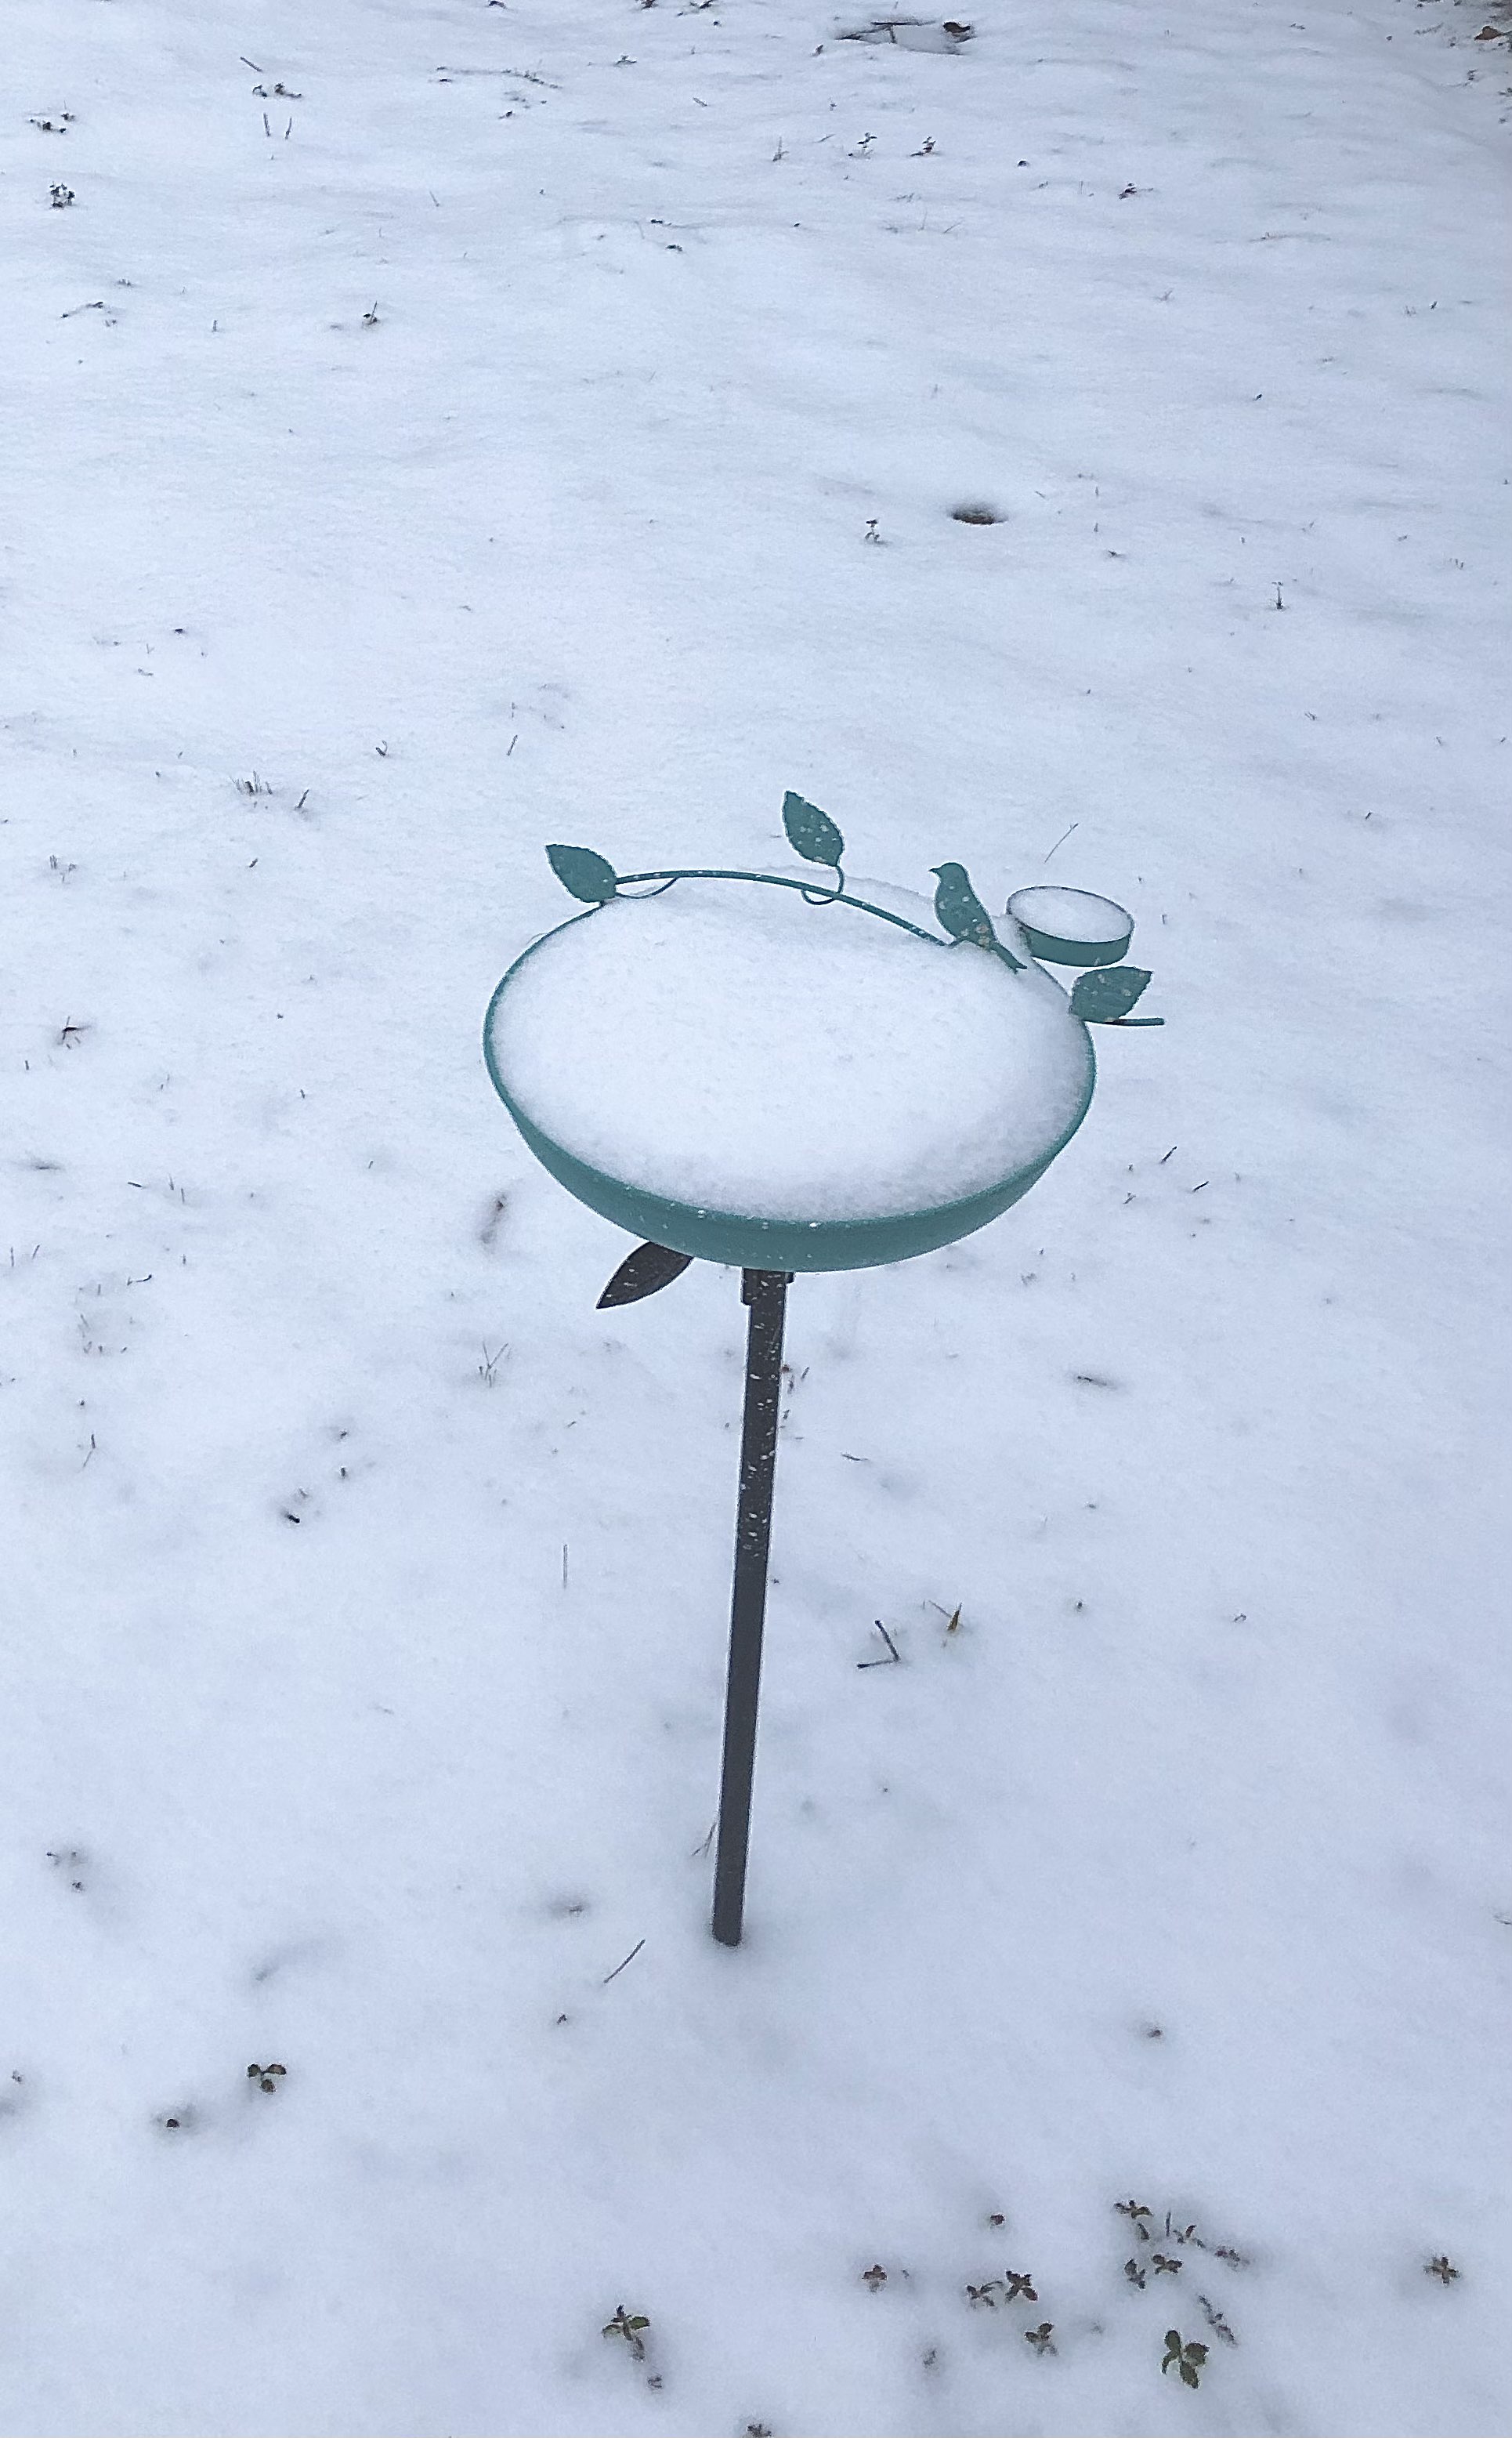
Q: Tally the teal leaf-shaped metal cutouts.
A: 3